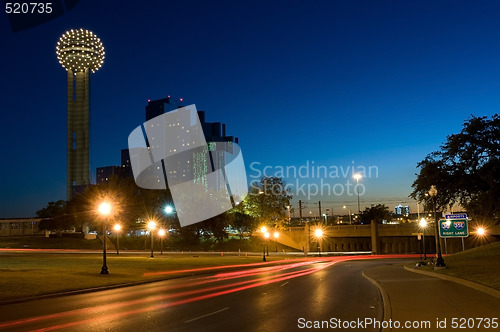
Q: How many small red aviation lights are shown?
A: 3